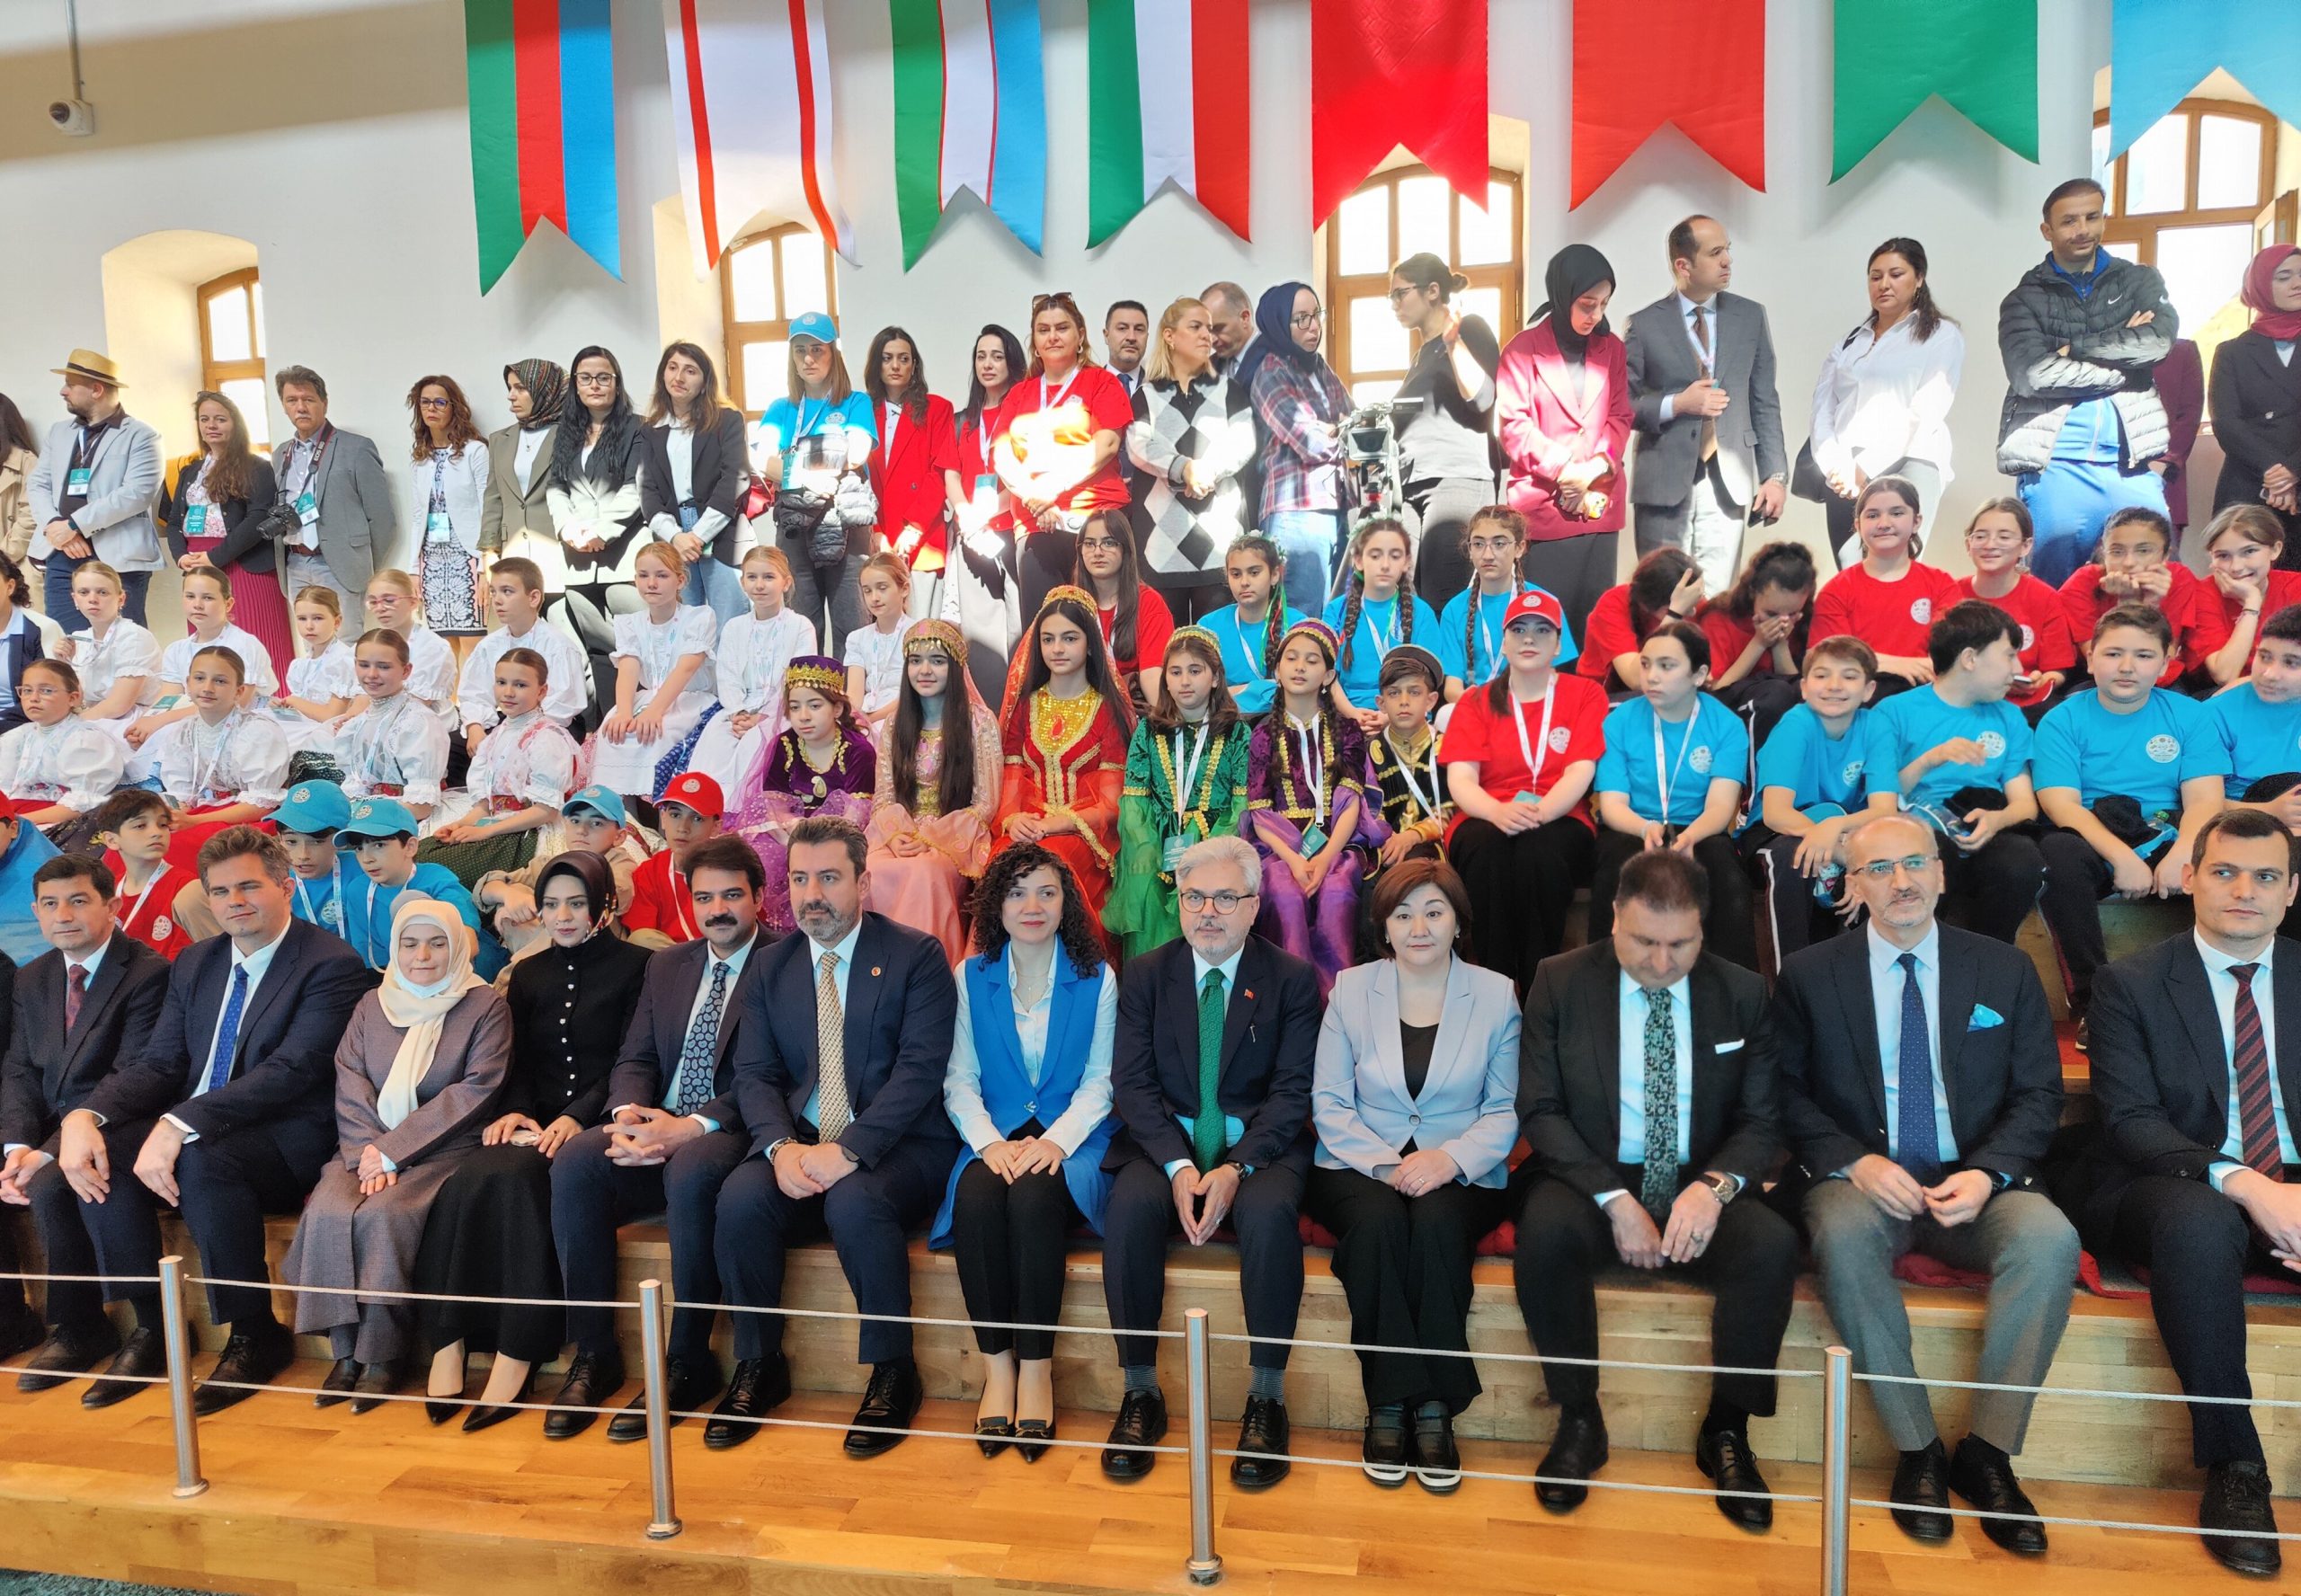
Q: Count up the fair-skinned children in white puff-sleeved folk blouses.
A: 12